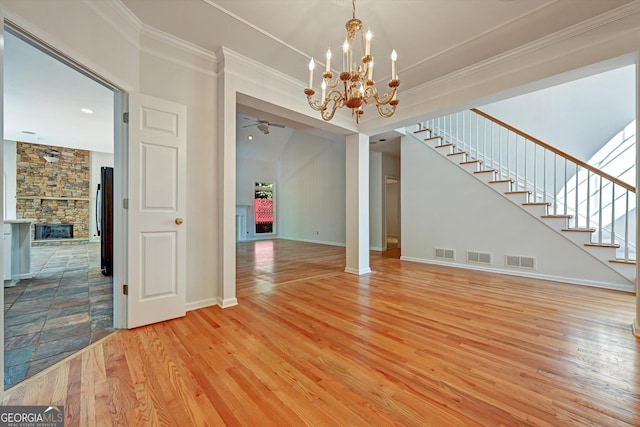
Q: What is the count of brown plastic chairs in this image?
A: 0